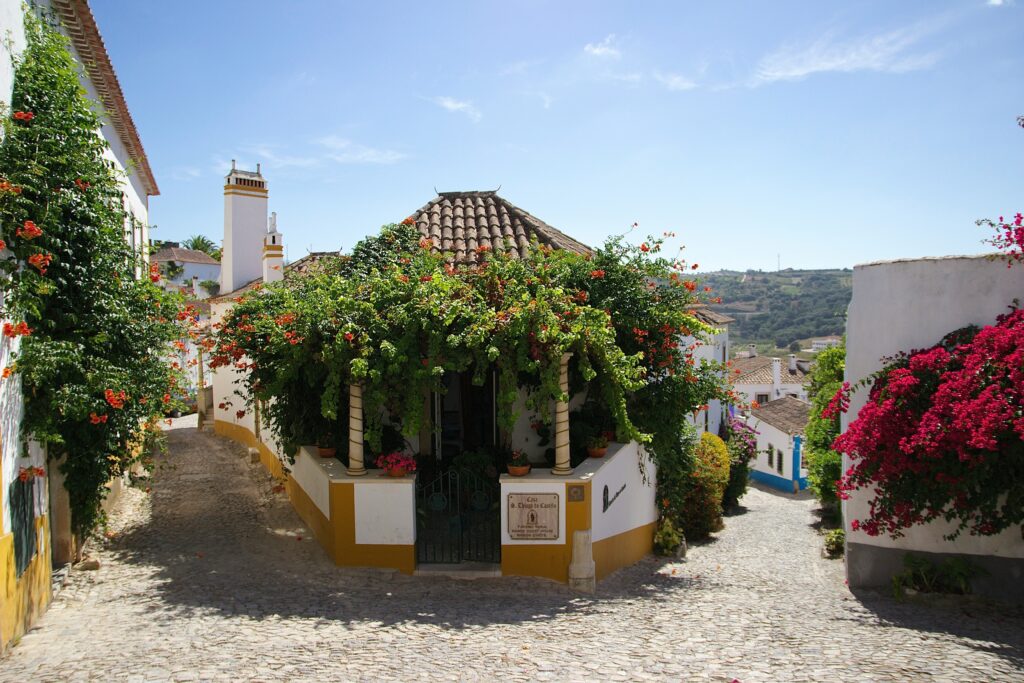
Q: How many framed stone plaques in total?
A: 1